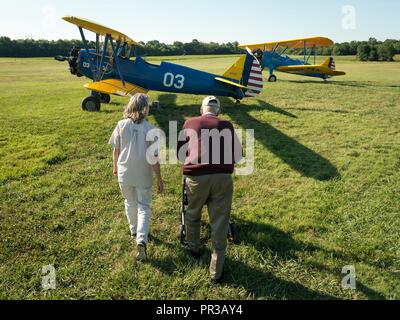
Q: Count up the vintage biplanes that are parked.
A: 2